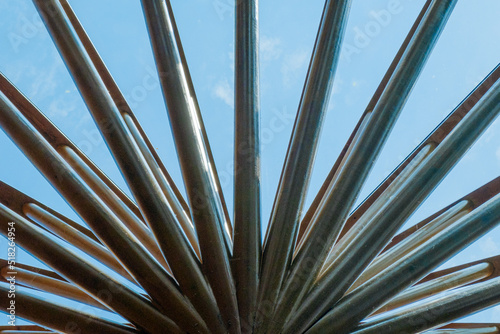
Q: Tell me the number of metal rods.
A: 11